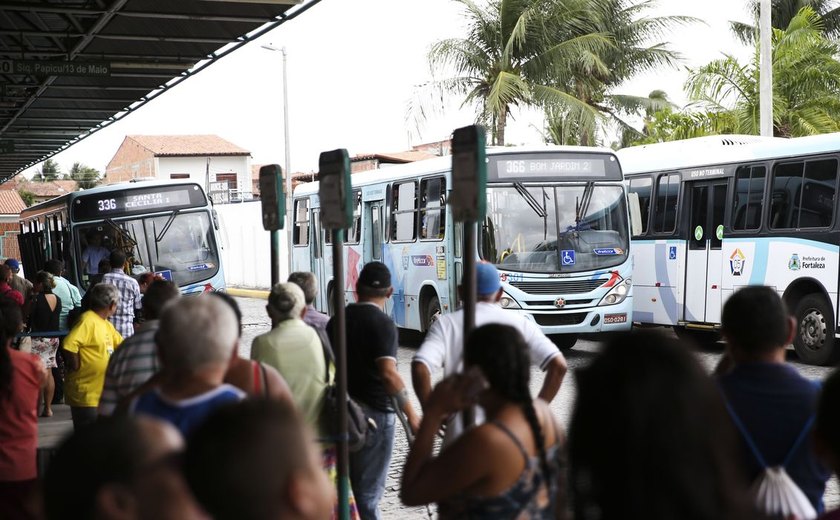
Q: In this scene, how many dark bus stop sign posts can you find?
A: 3